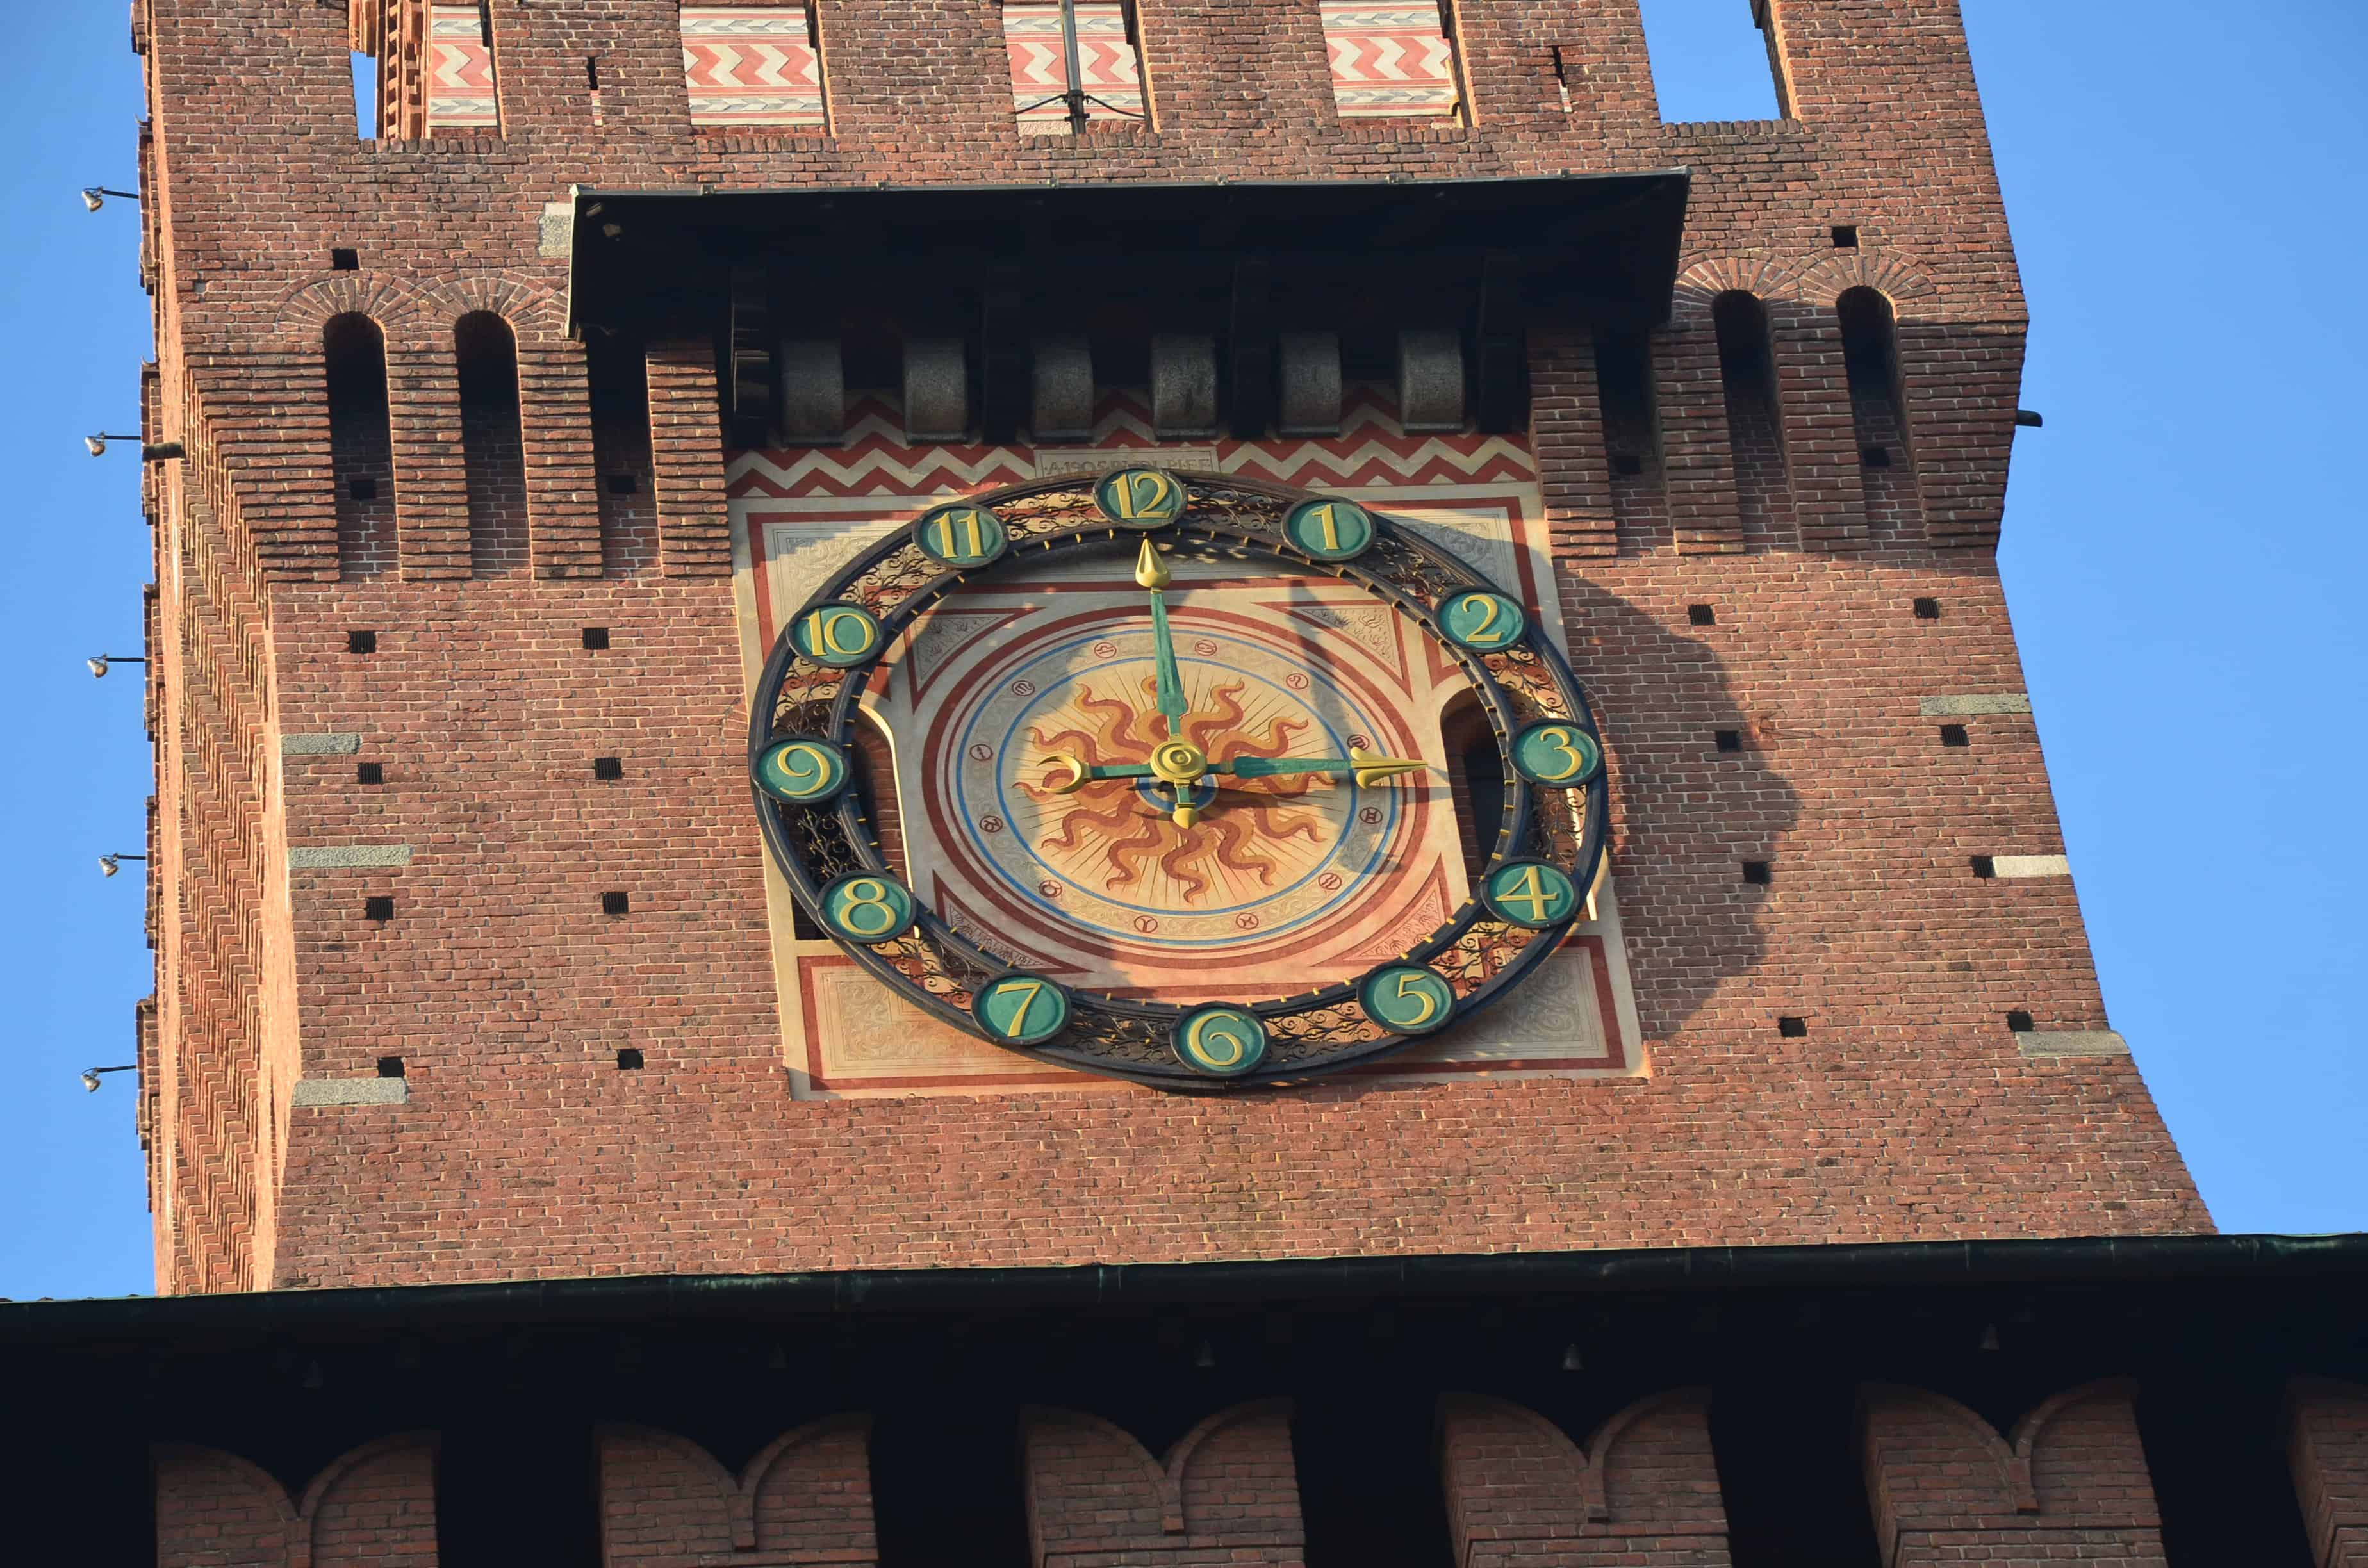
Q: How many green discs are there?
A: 12